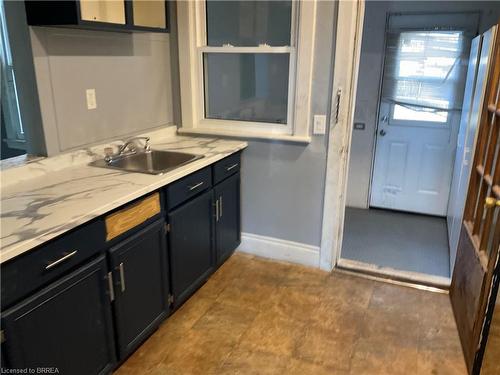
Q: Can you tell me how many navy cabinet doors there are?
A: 4